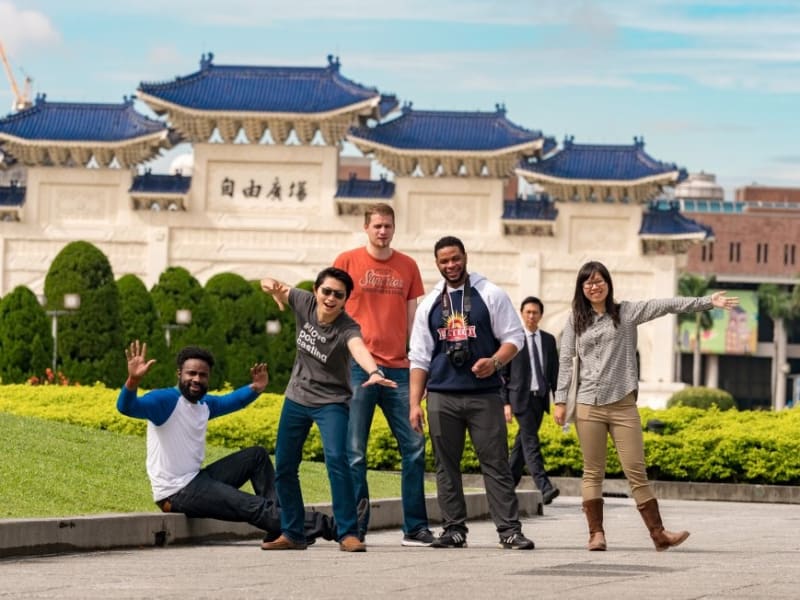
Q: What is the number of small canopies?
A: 5